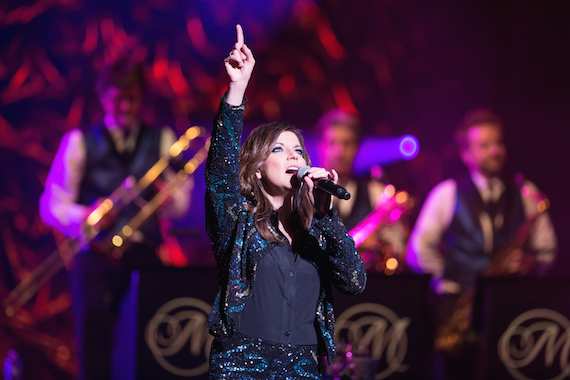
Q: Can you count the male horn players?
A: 3